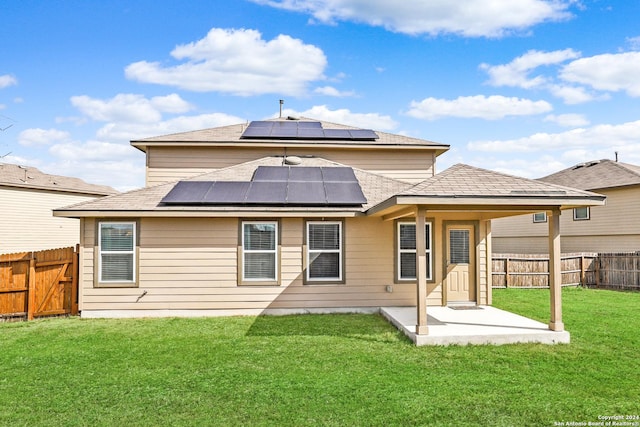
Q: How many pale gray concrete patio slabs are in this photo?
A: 1